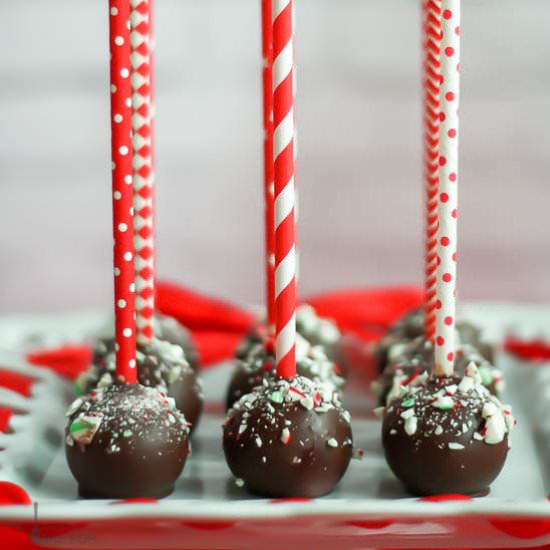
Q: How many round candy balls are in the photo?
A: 9